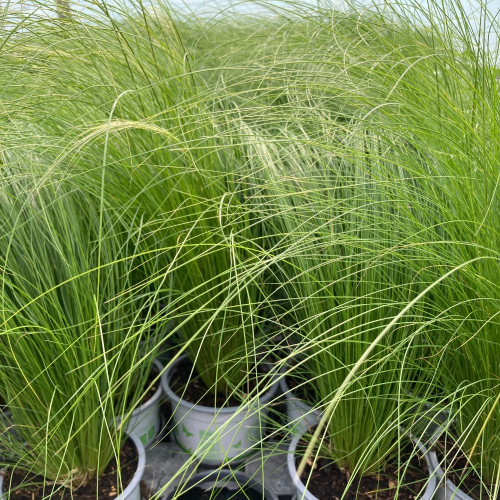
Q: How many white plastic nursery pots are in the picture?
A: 6